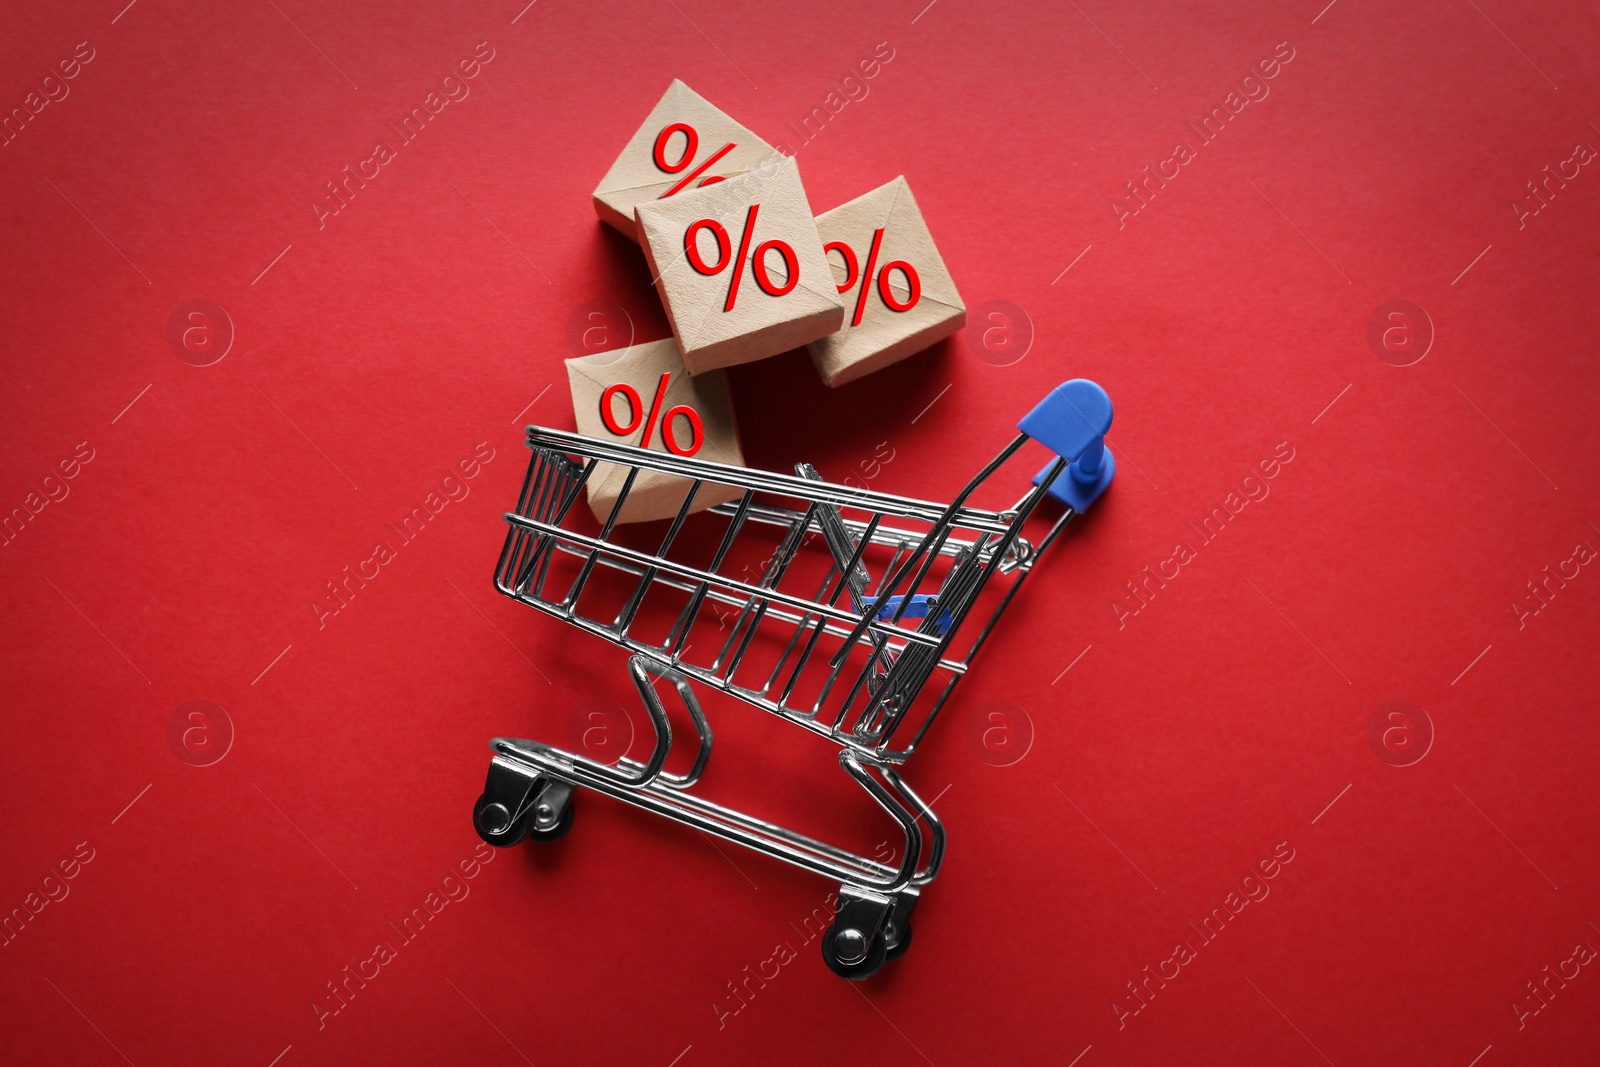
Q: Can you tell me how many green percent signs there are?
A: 0